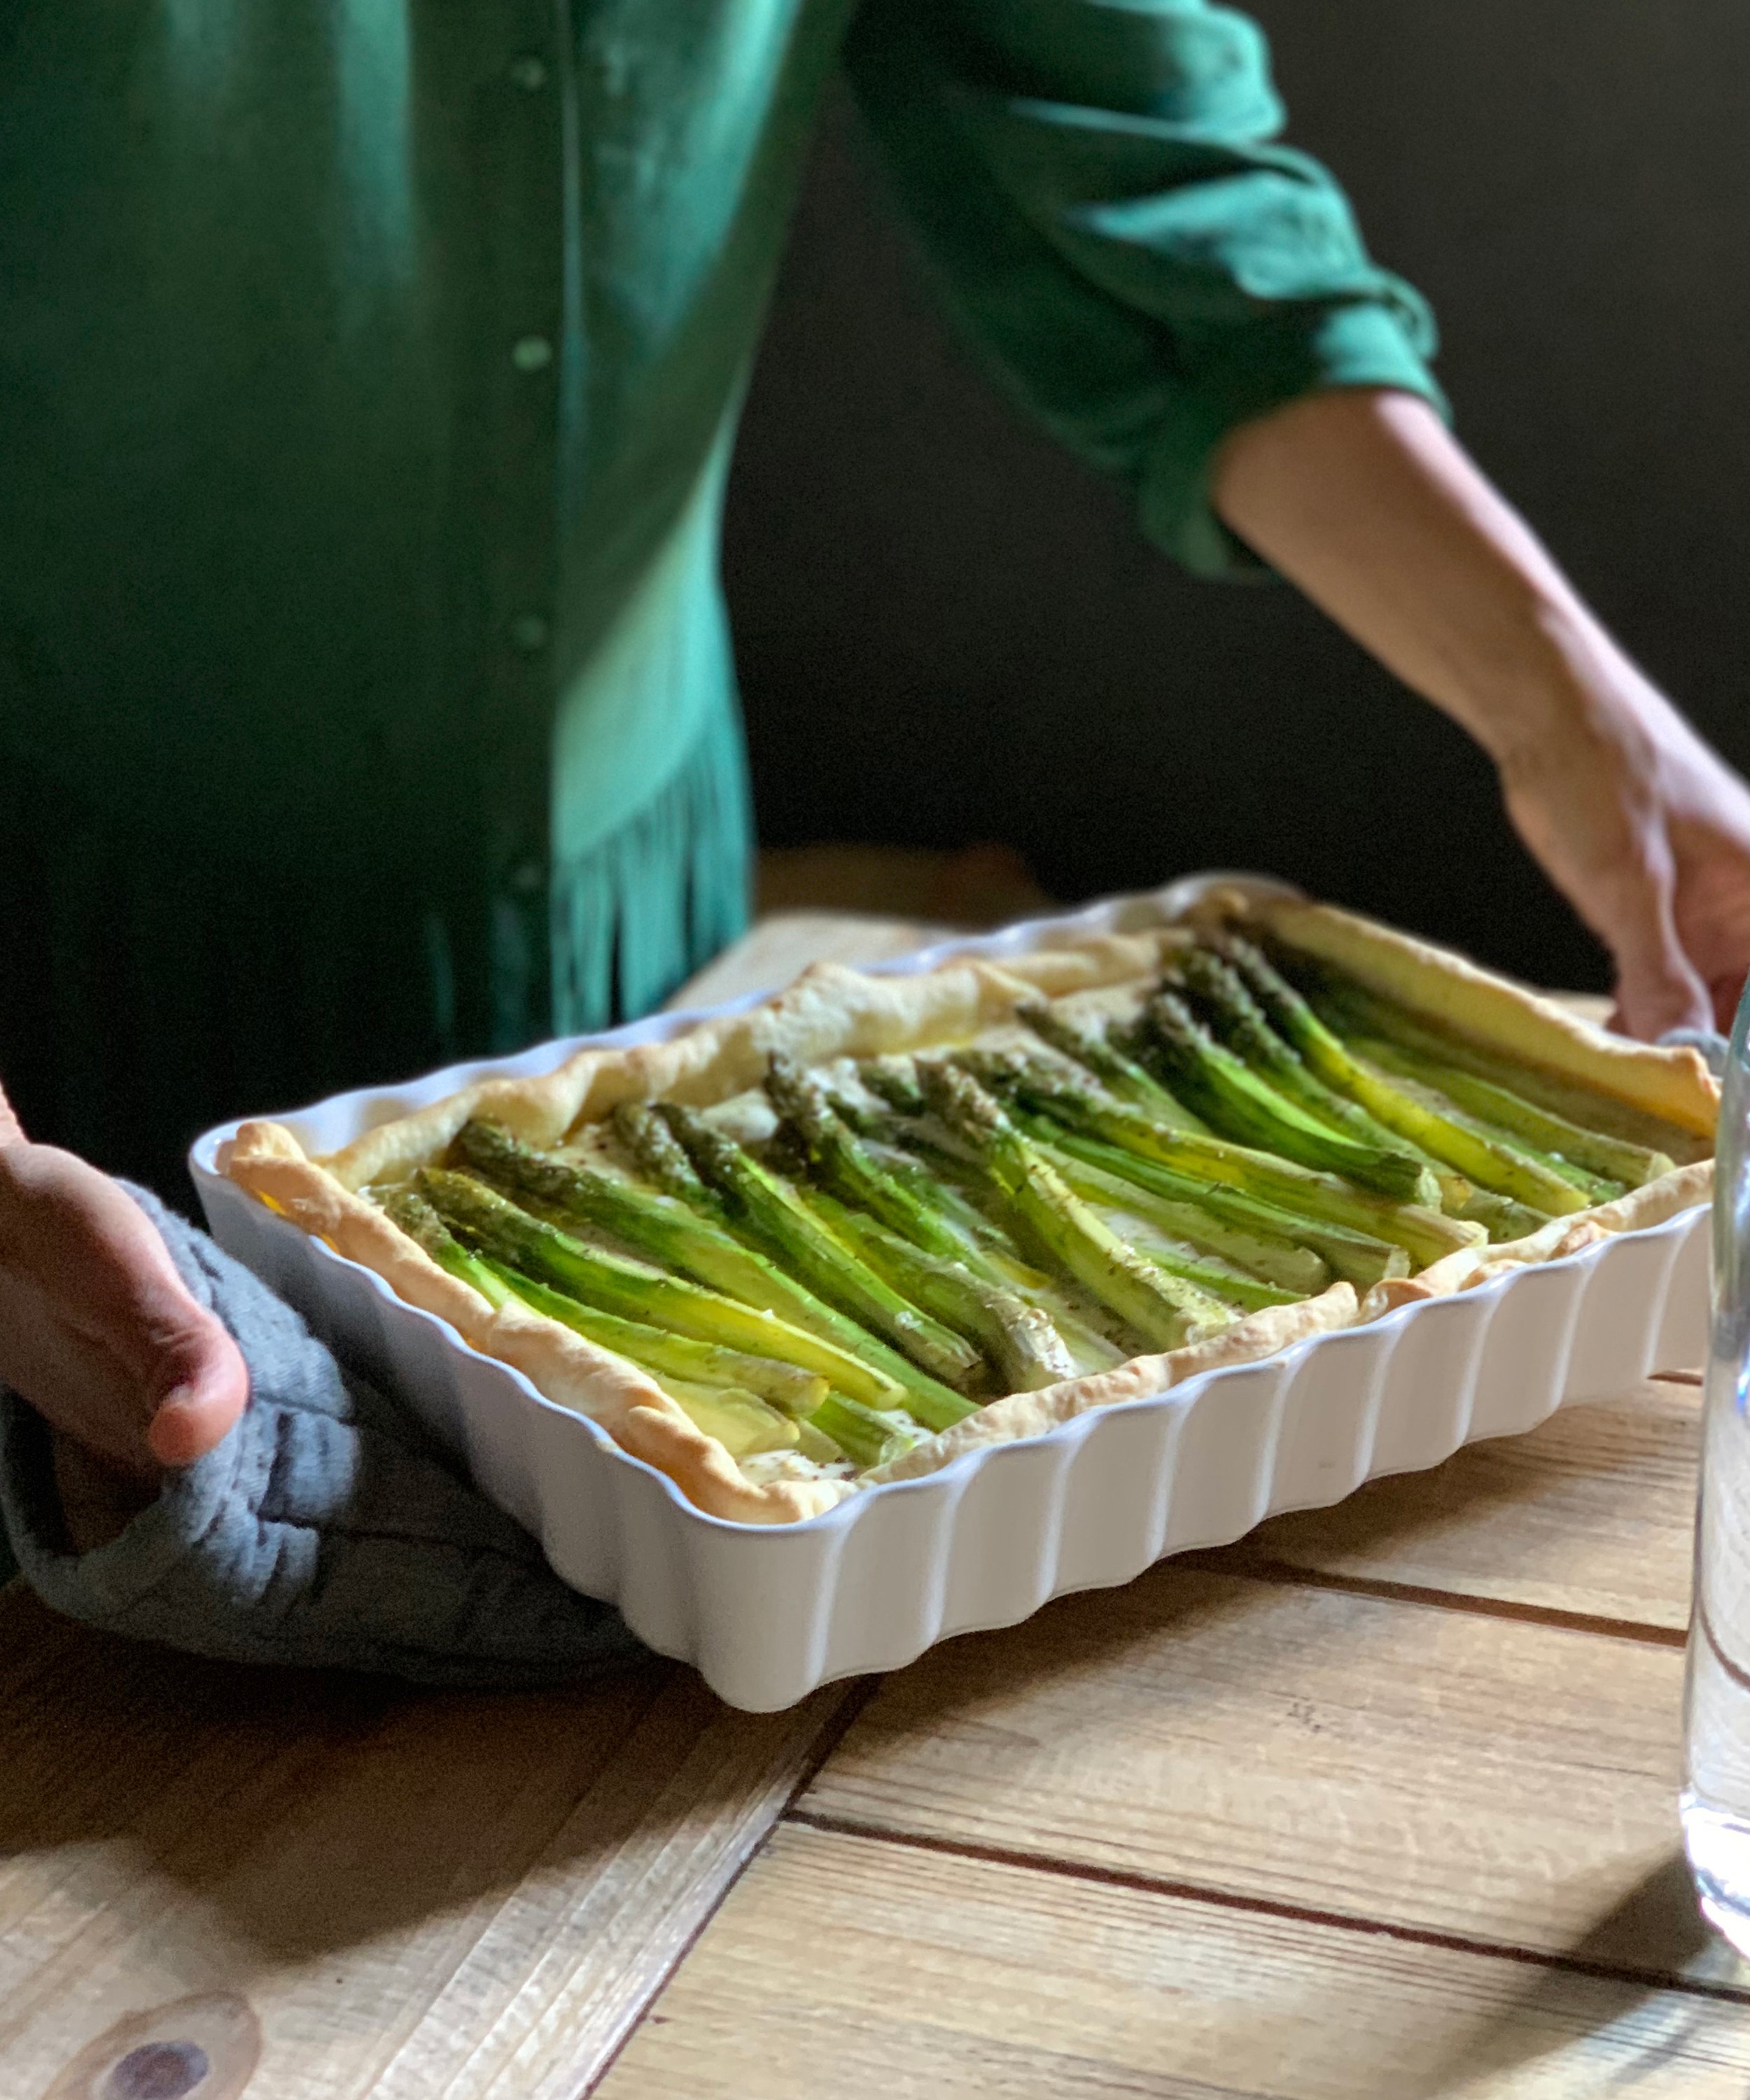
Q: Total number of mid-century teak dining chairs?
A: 0